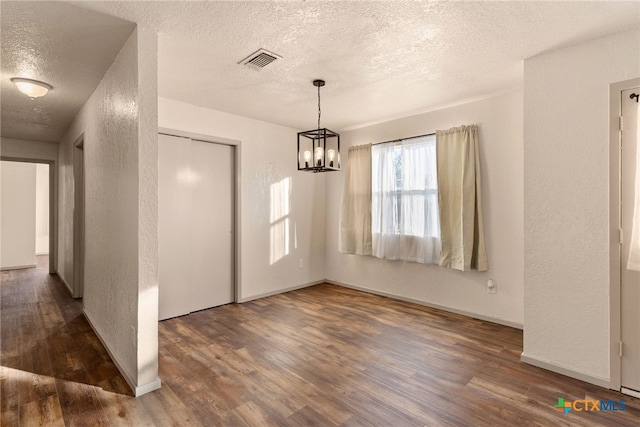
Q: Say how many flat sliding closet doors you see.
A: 2